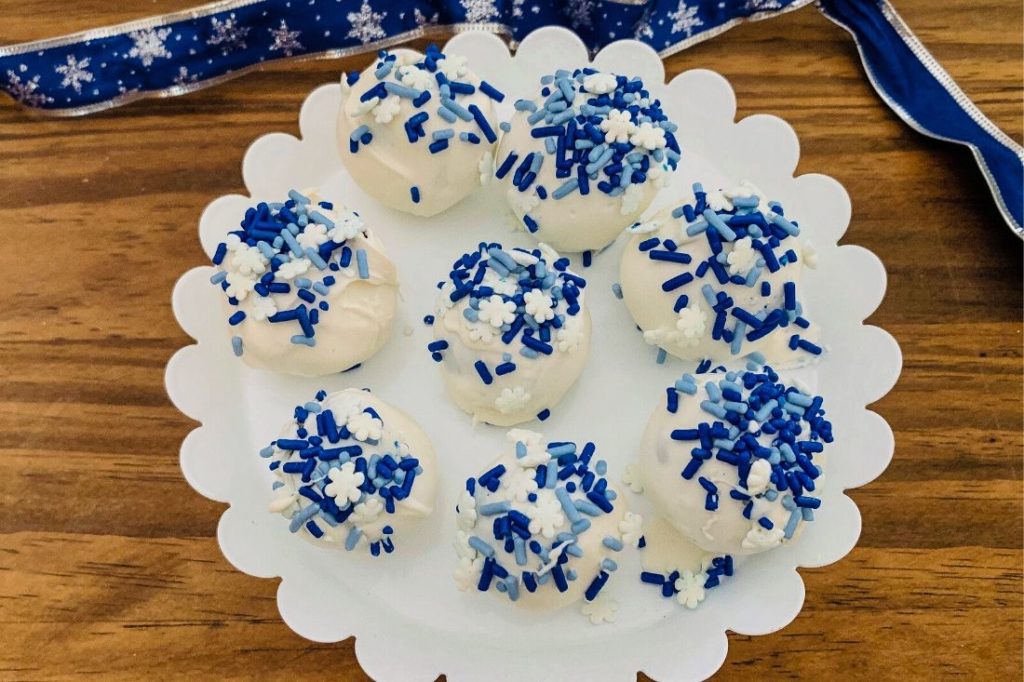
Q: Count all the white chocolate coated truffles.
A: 8